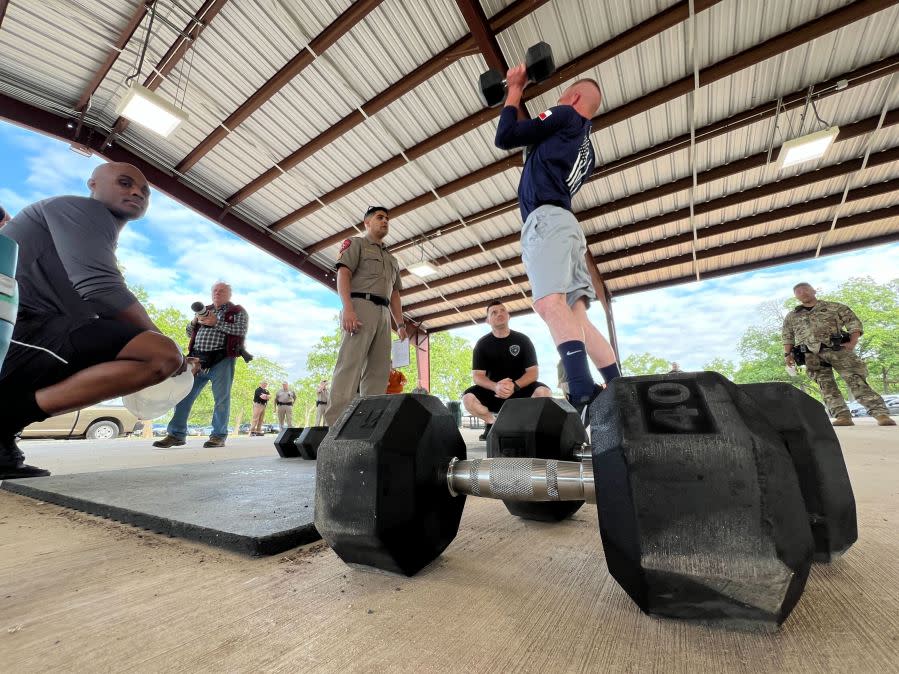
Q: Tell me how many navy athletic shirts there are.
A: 1